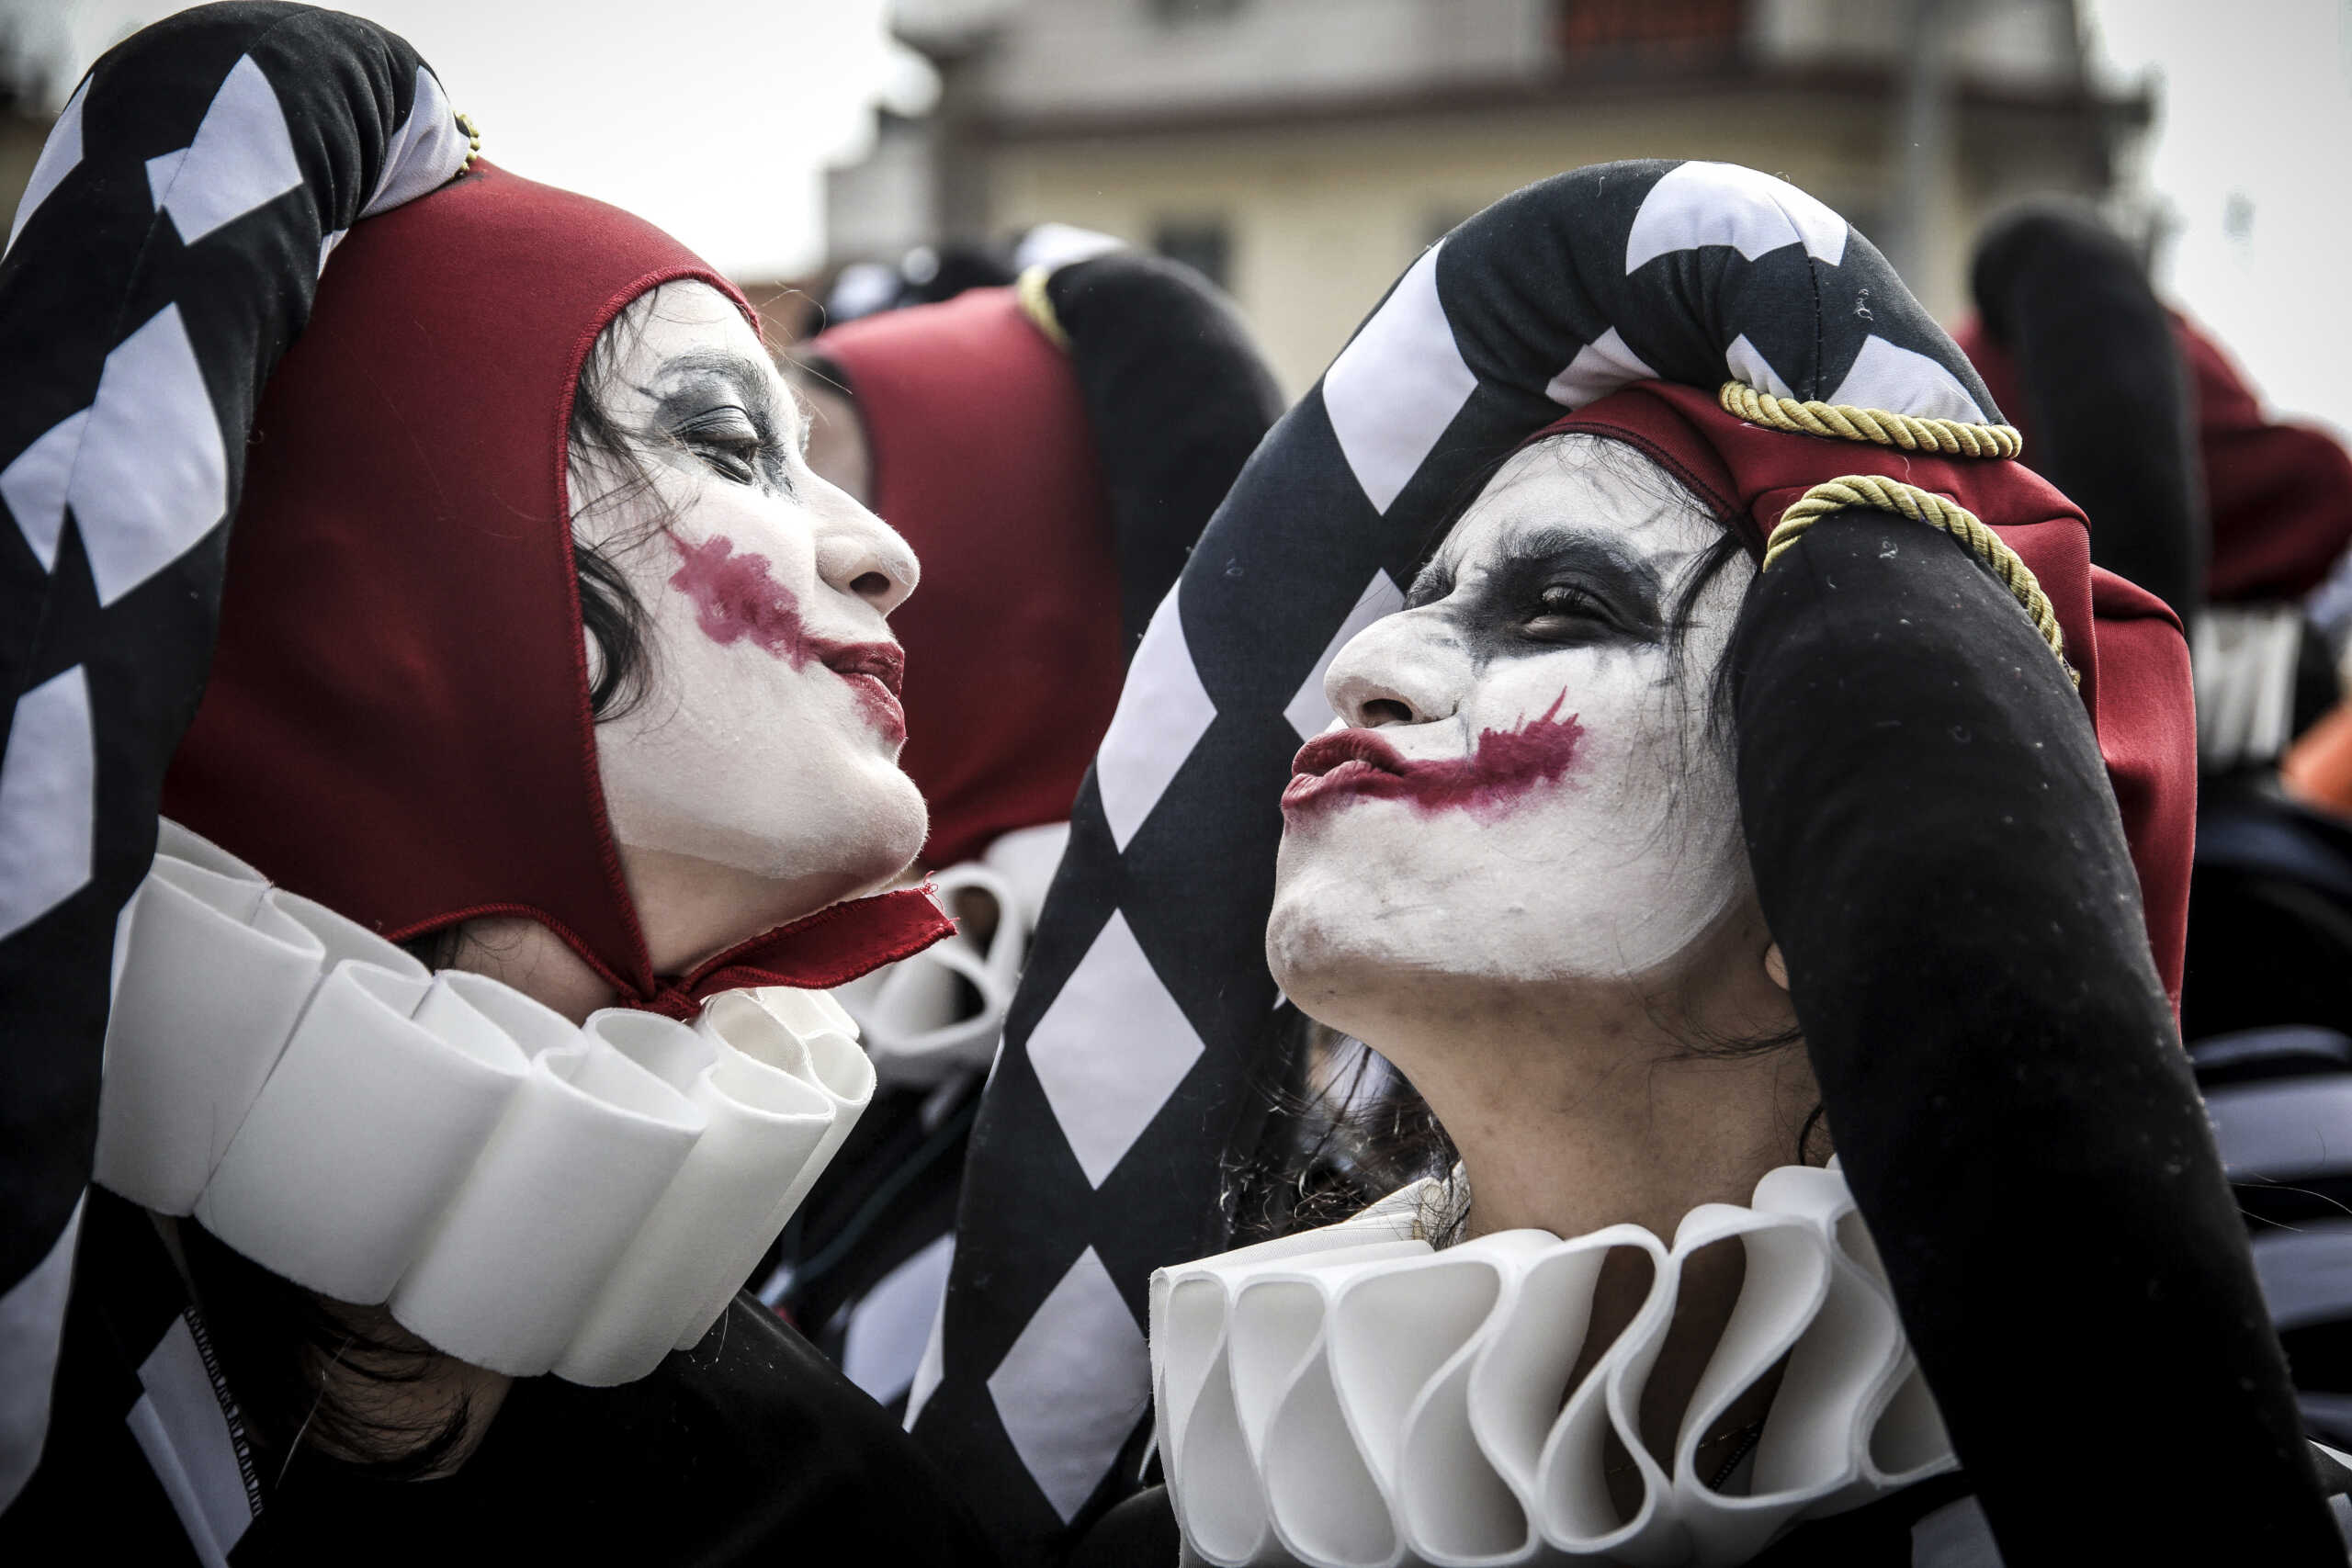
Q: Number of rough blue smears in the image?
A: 0